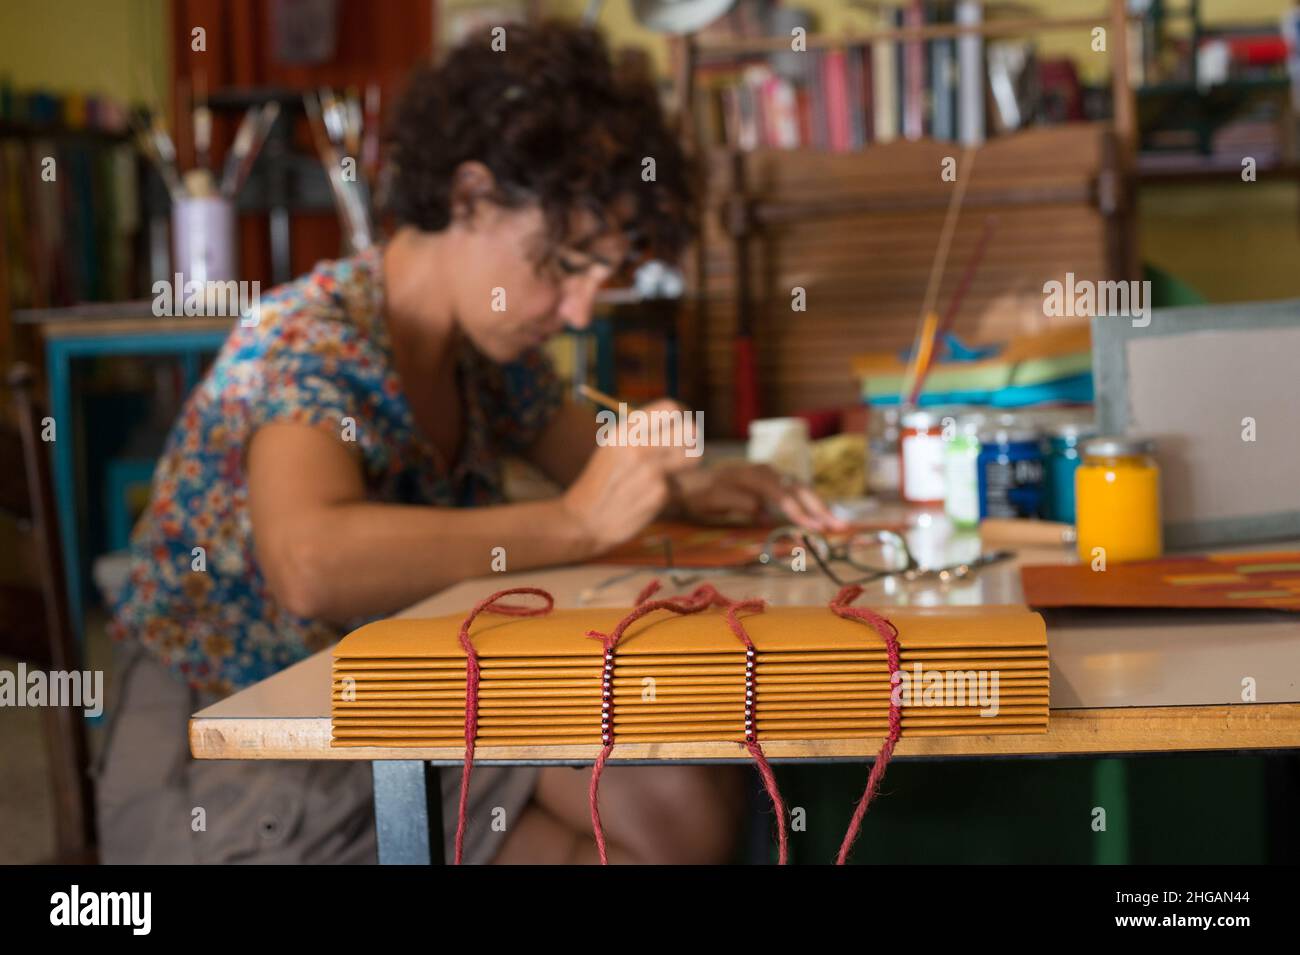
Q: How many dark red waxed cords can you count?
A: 4